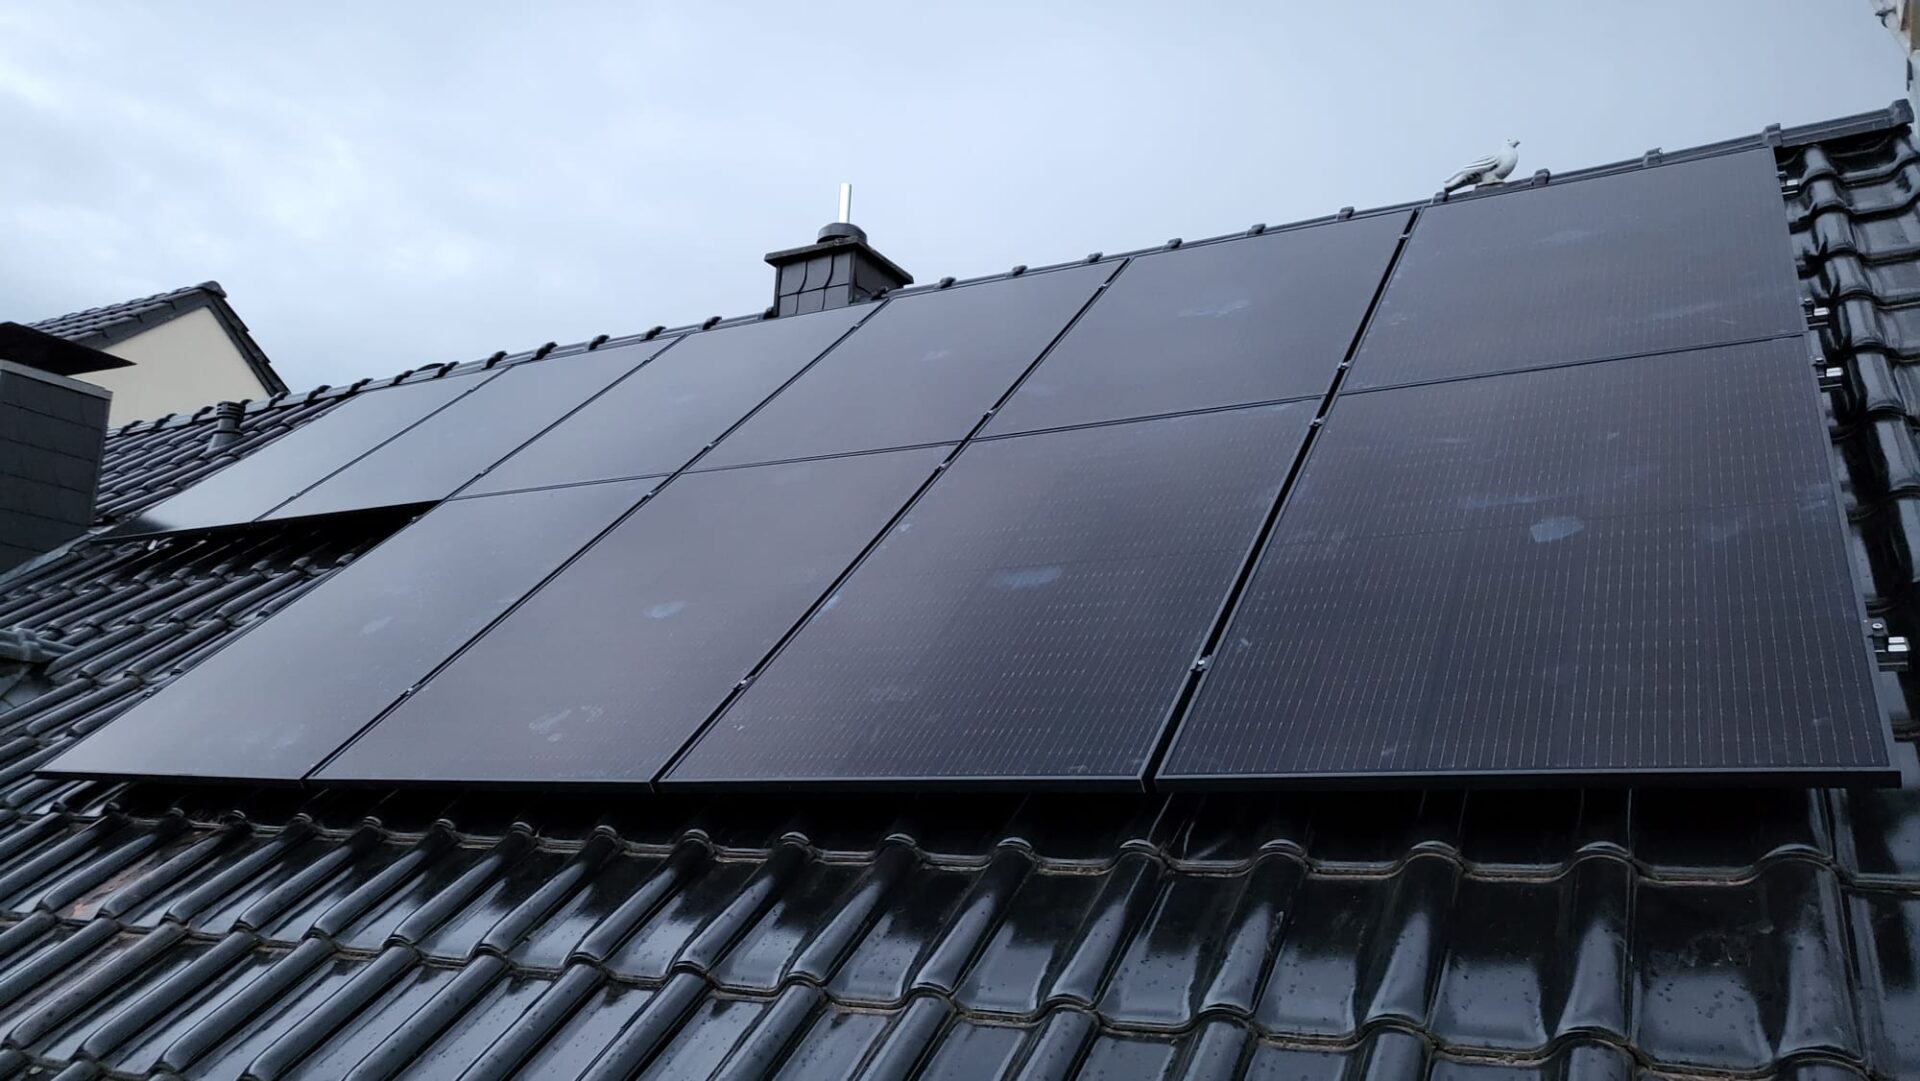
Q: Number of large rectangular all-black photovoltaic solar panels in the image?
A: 10